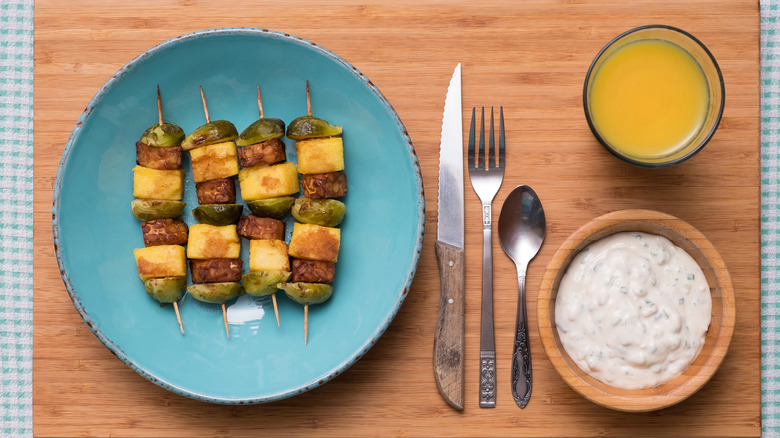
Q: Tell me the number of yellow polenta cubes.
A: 8